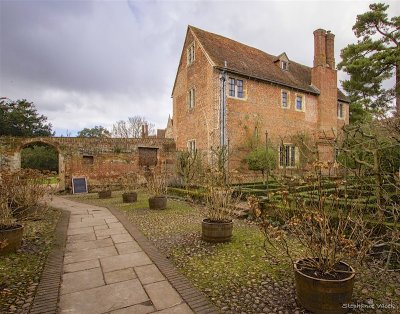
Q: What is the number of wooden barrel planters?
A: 6